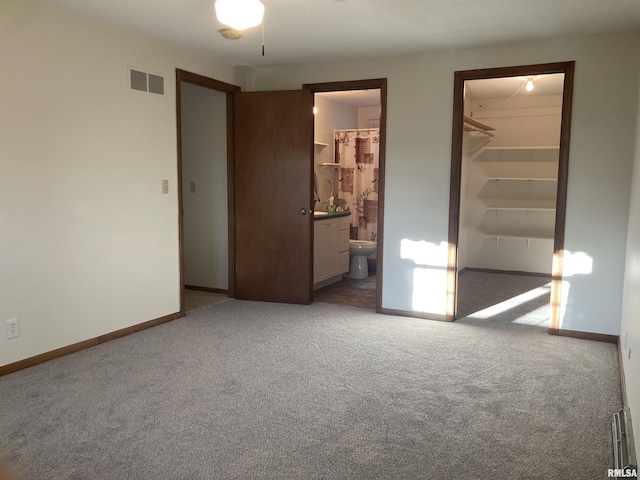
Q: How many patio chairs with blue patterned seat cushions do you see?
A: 0